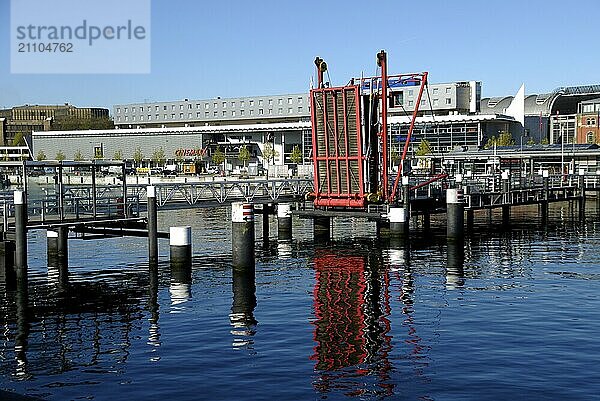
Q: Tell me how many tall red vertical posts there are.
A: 2